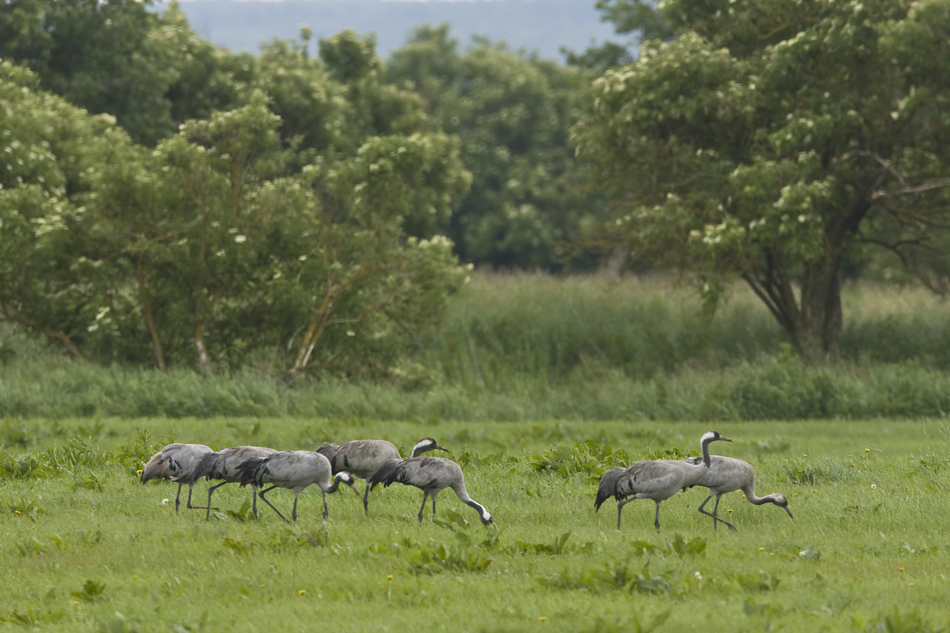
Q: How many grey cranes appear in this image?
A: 7